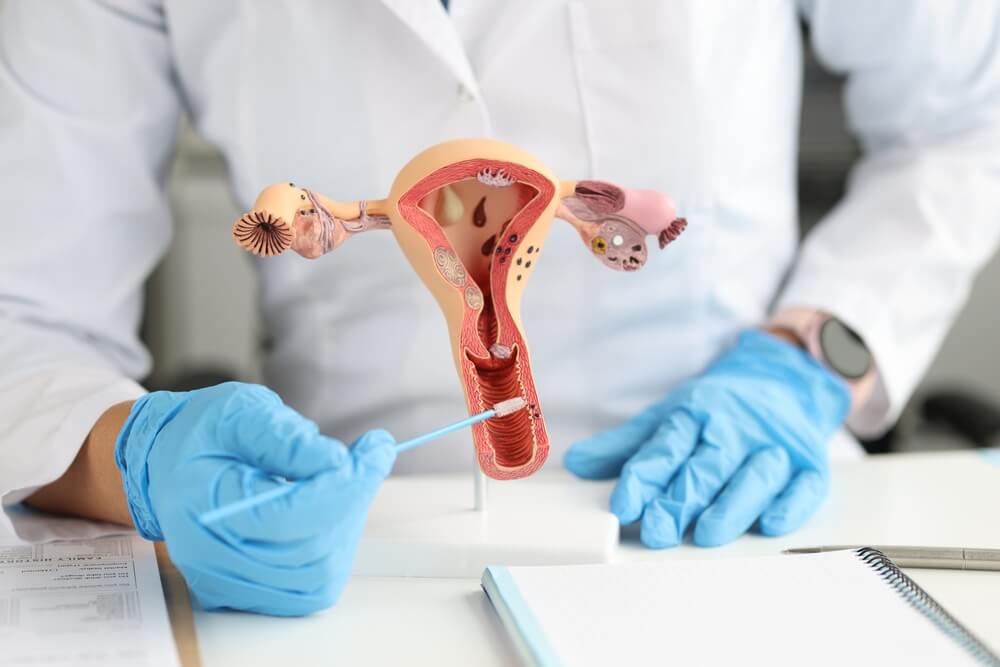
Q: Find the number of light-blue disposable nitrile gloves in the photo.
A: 2